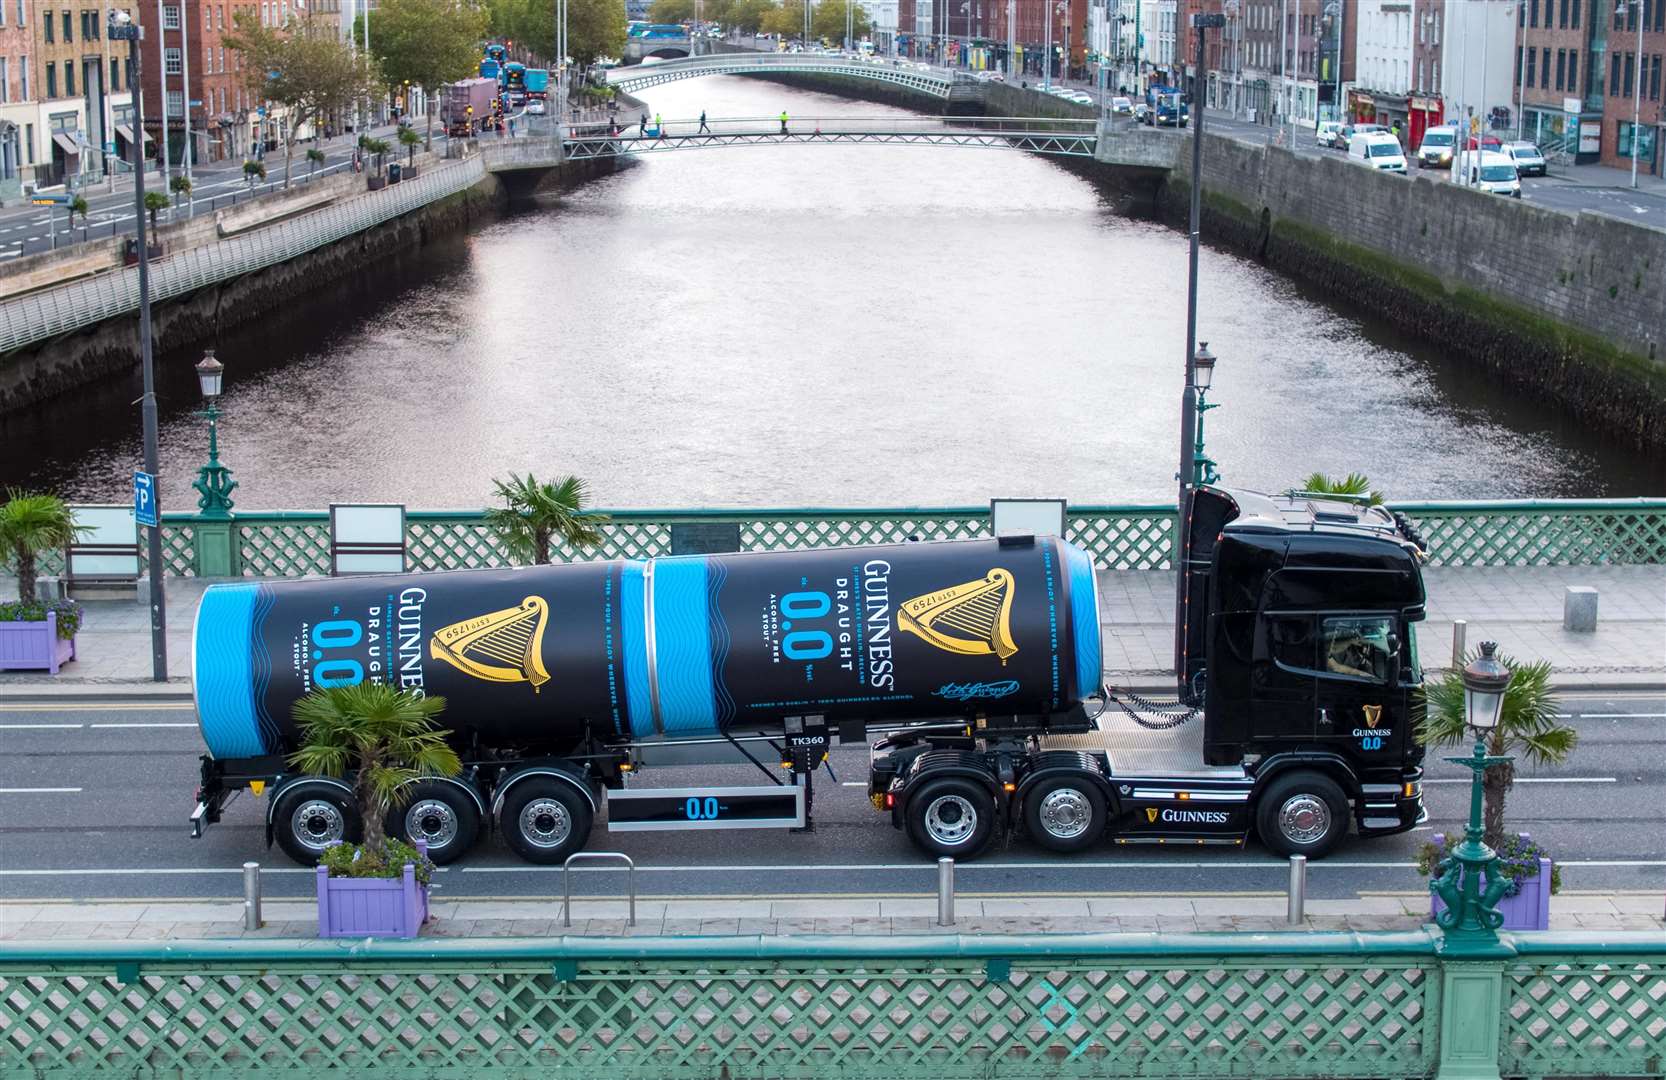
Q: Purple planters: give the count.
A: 3